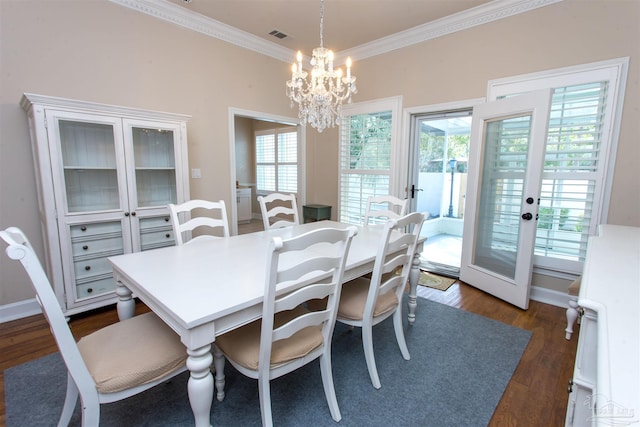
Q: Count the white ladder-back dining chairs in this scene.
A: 6